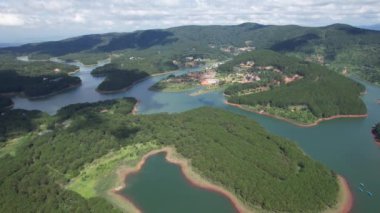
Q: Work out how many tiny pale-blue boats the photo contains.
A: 3